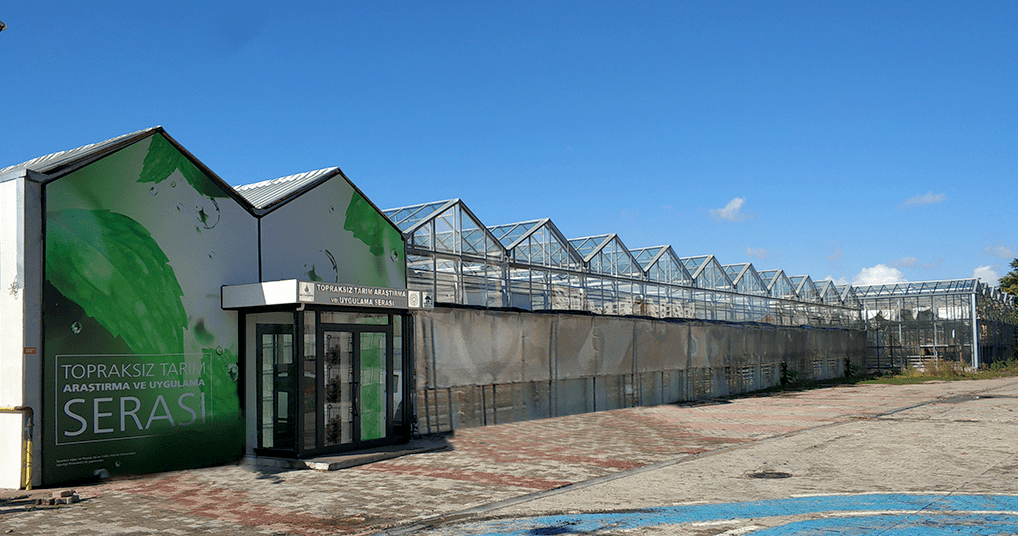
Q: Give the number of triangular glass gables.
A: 10